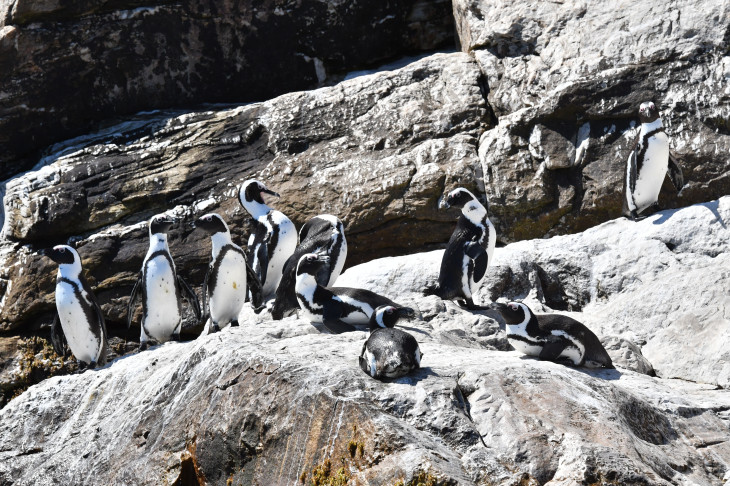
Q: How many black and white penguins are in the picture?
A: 10